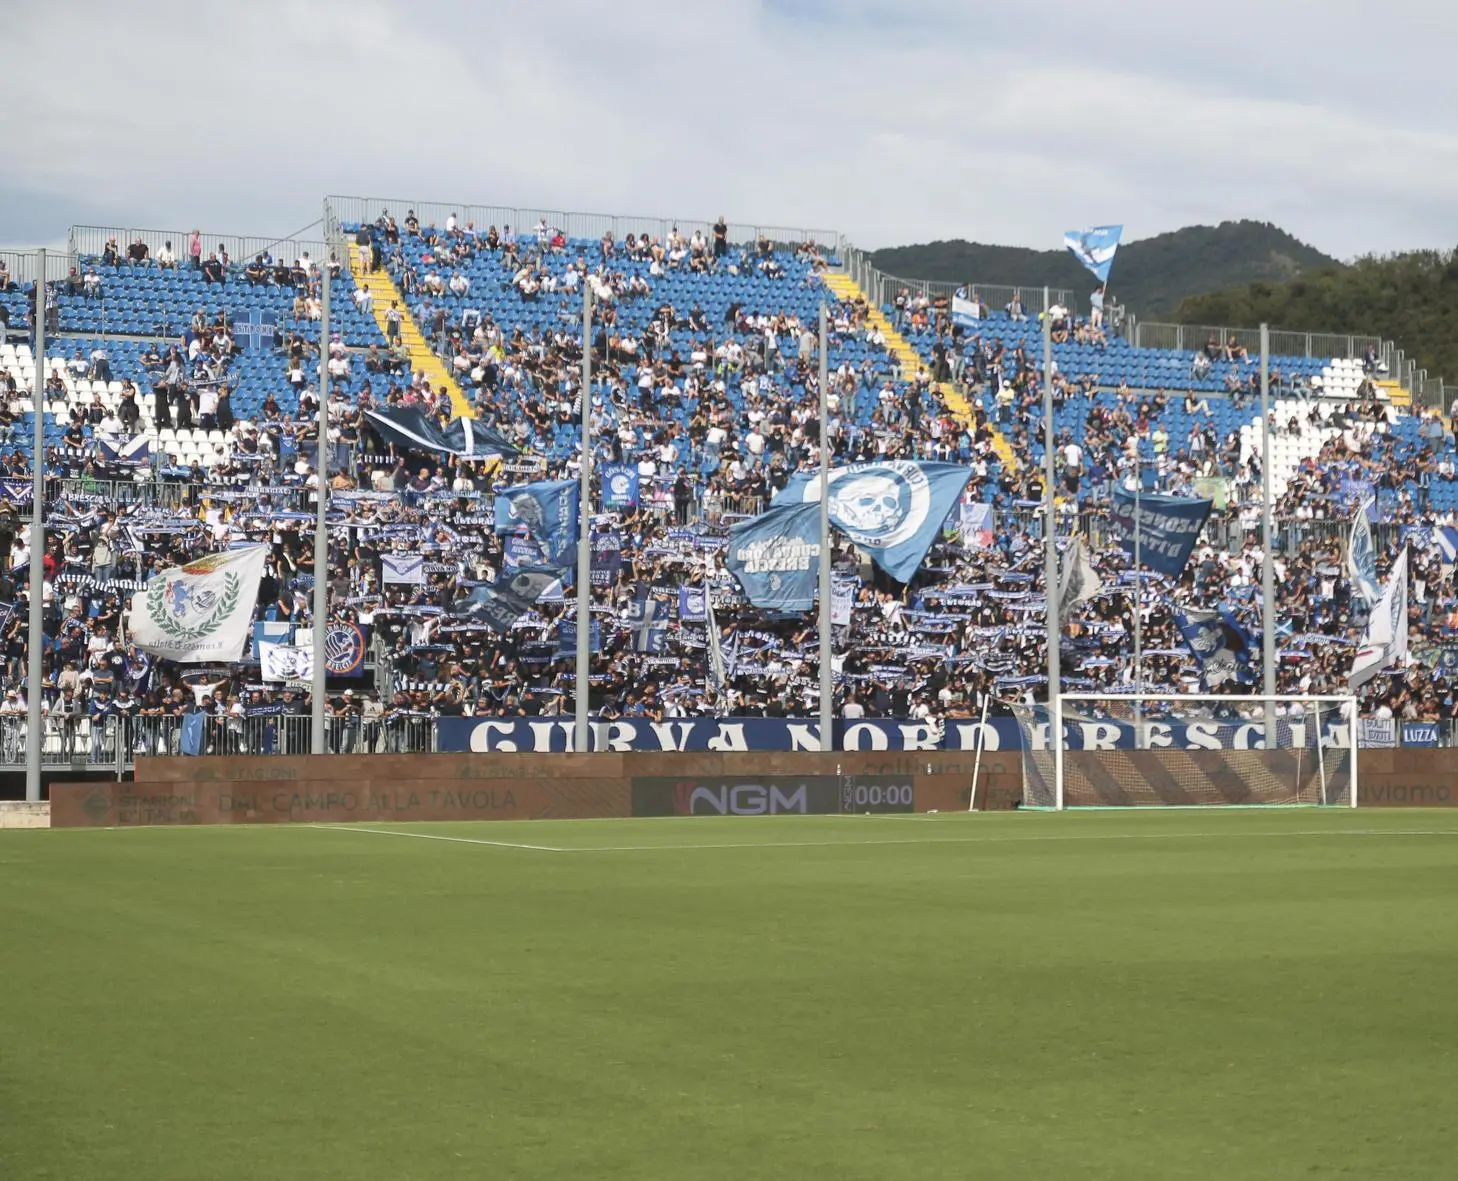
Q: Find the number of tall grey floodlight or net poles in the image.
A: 6